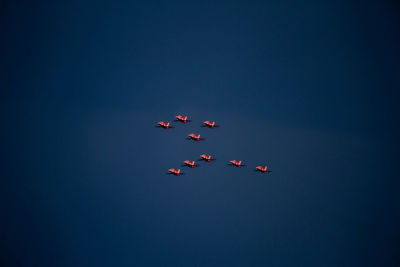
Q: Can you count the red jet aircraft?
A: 9